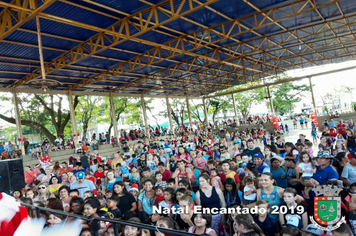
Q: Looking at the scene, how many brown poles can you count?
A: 10